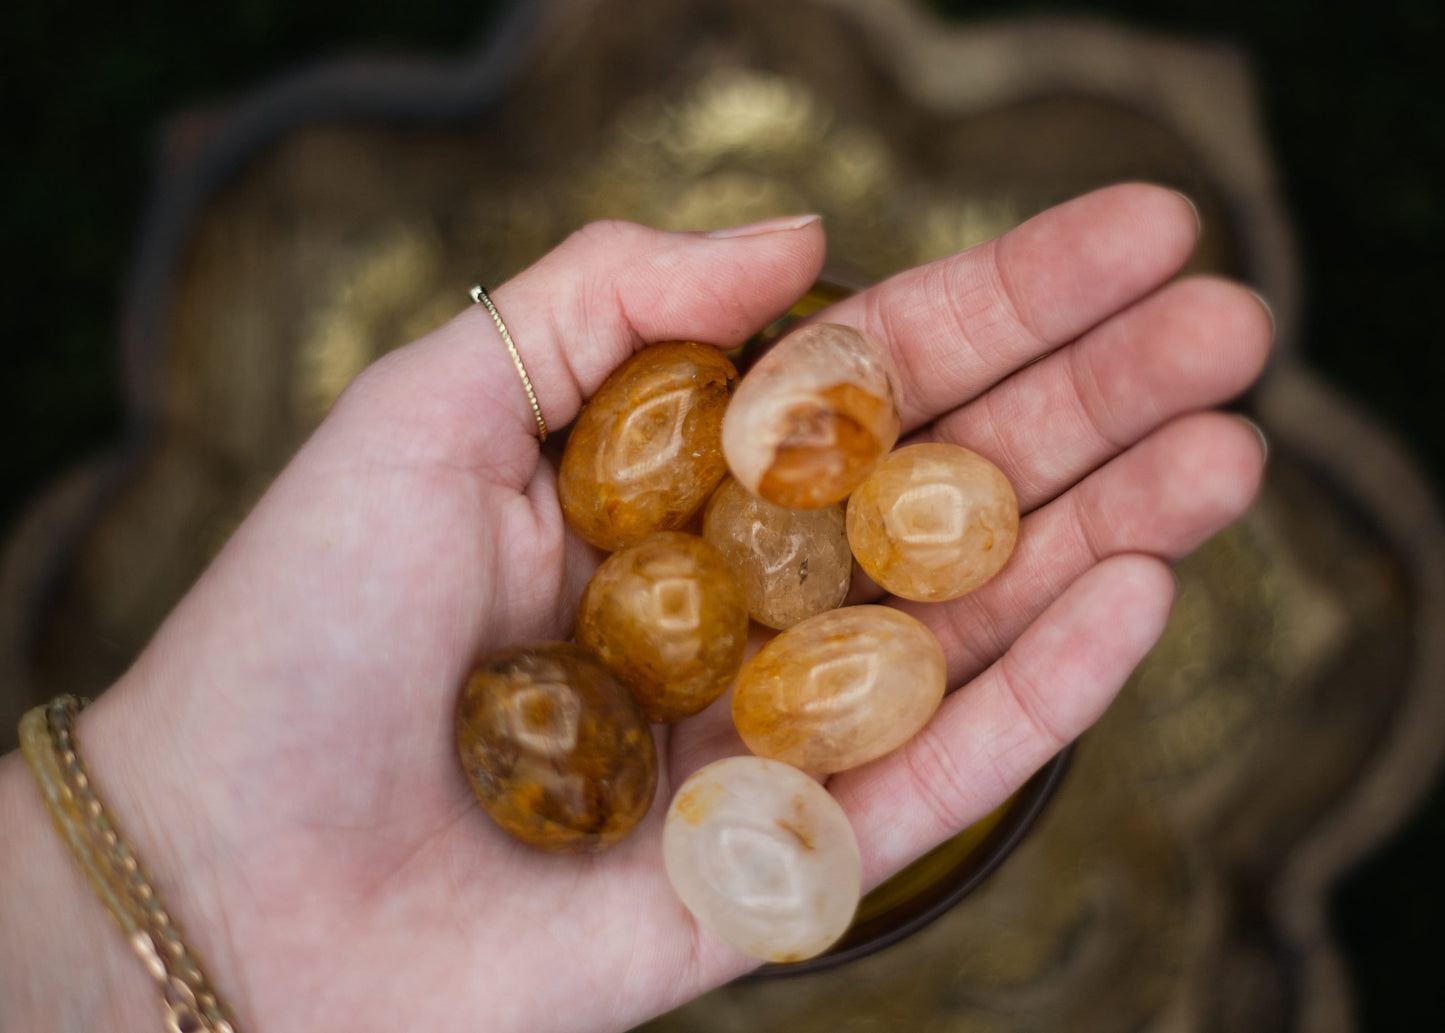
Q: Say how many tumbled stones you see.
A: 8